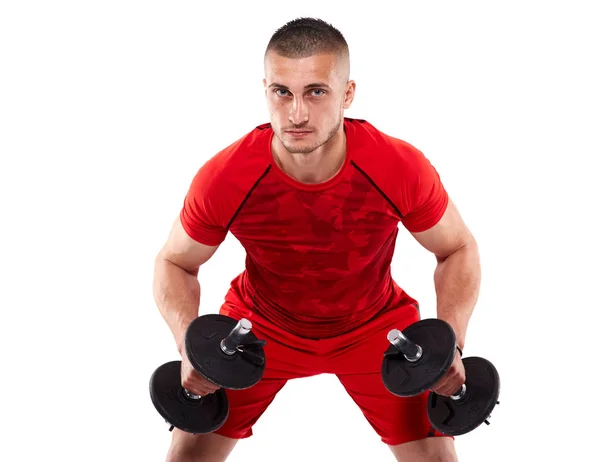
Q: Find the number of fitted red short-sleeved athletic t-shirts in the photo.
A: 1